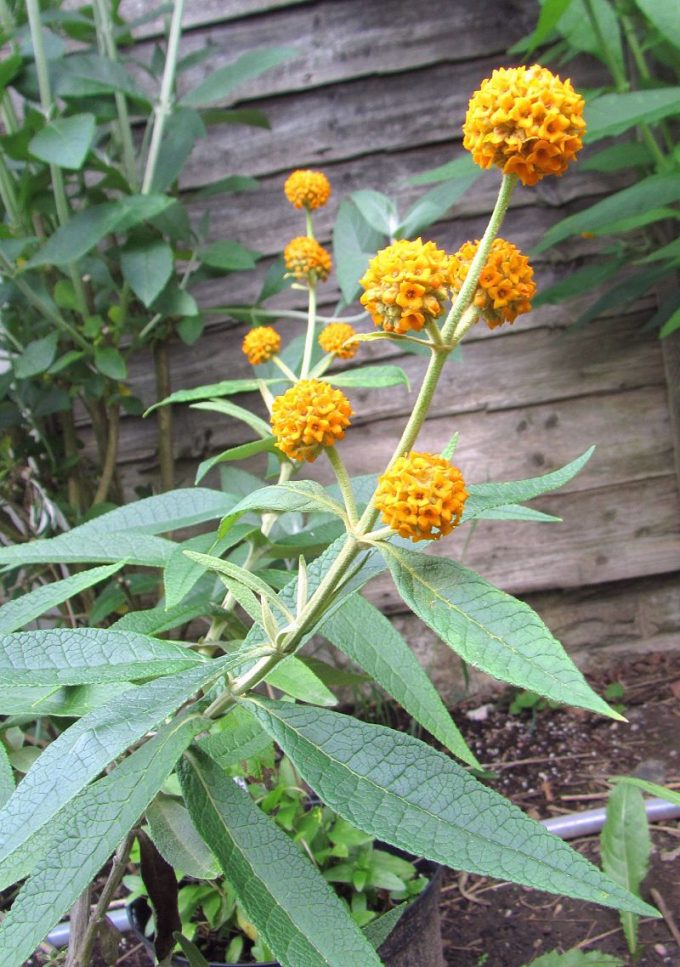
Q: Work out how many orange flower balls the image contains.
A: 9